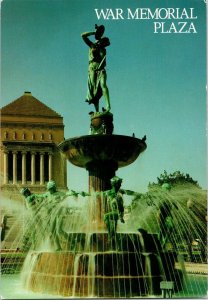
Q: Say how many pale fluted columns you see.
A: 6